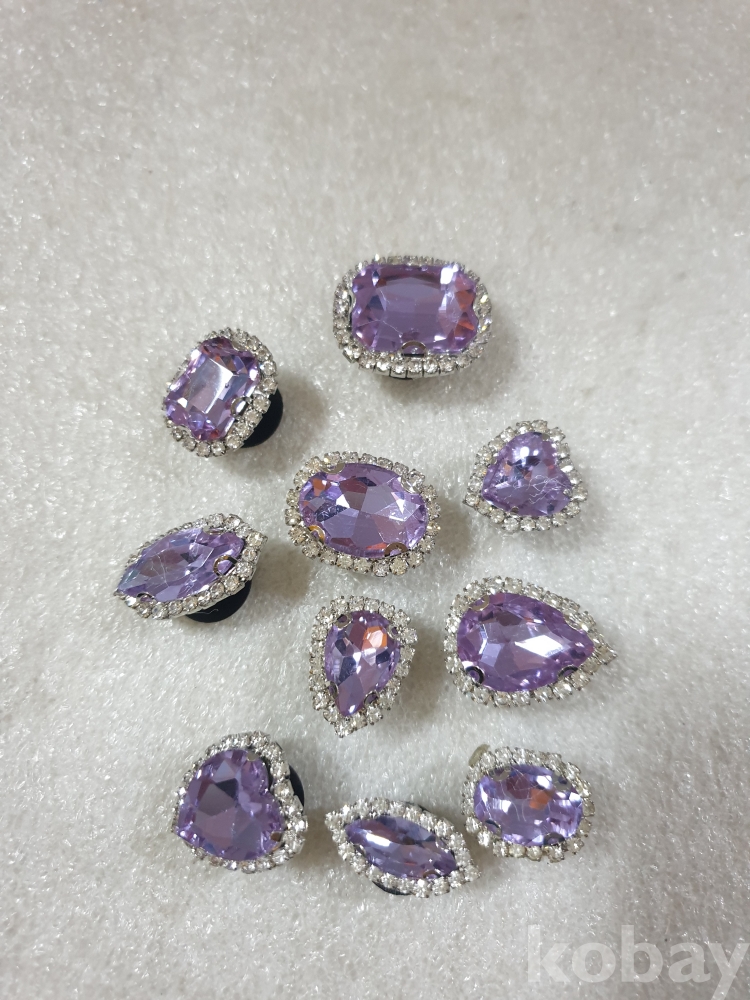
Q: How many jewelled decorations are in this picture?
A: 10